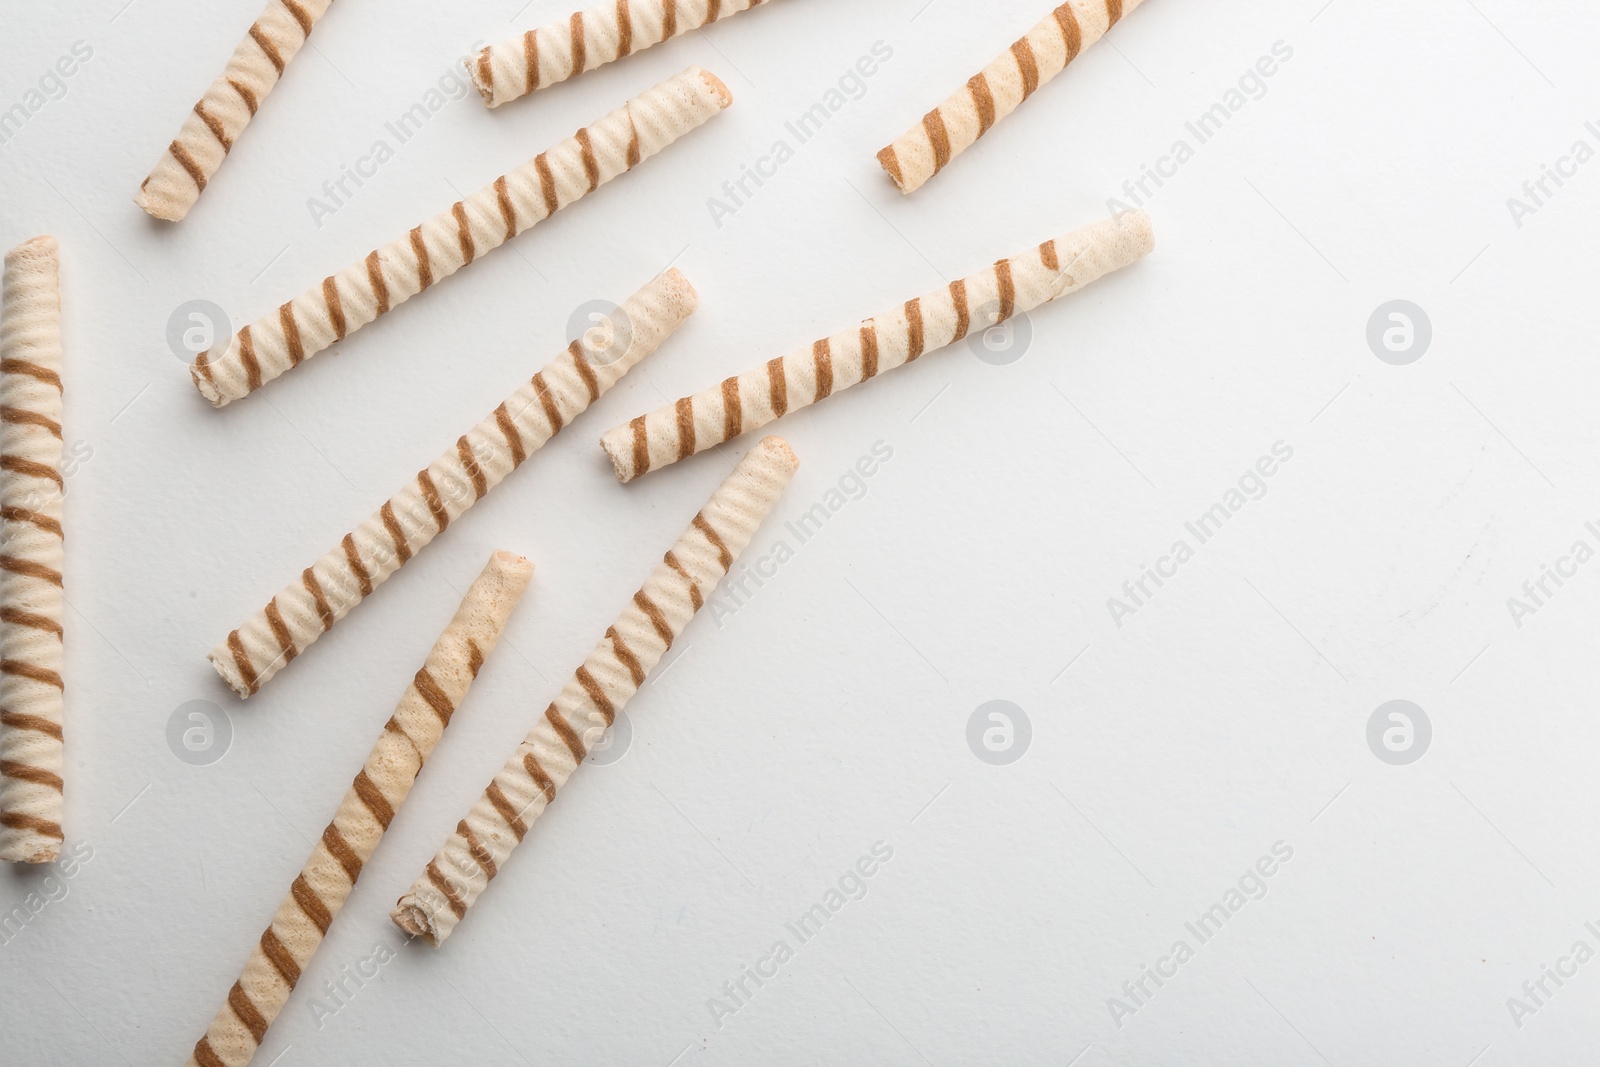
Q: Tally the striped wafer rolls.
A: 9